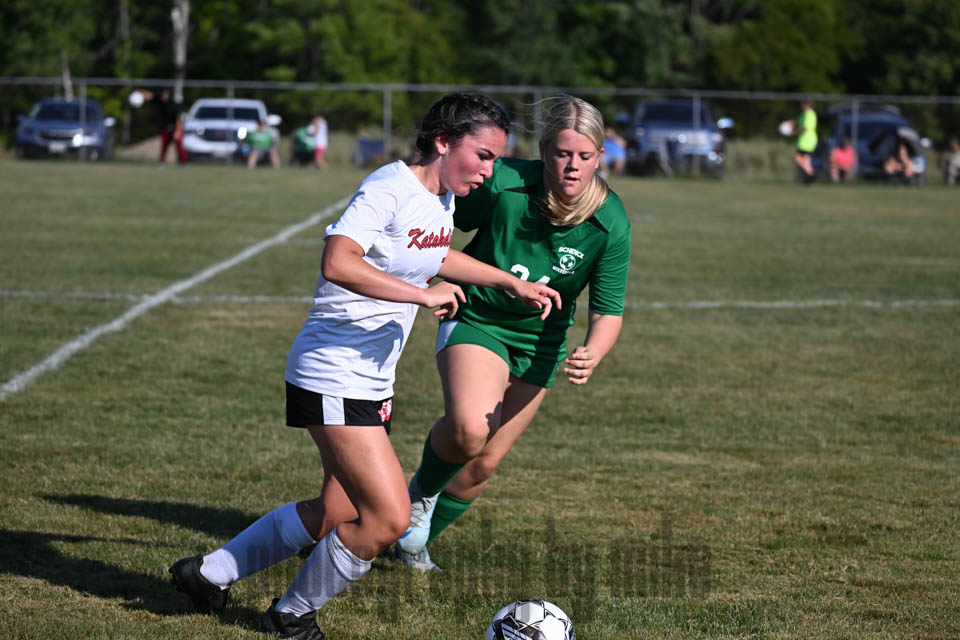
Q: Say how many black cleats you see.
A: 2